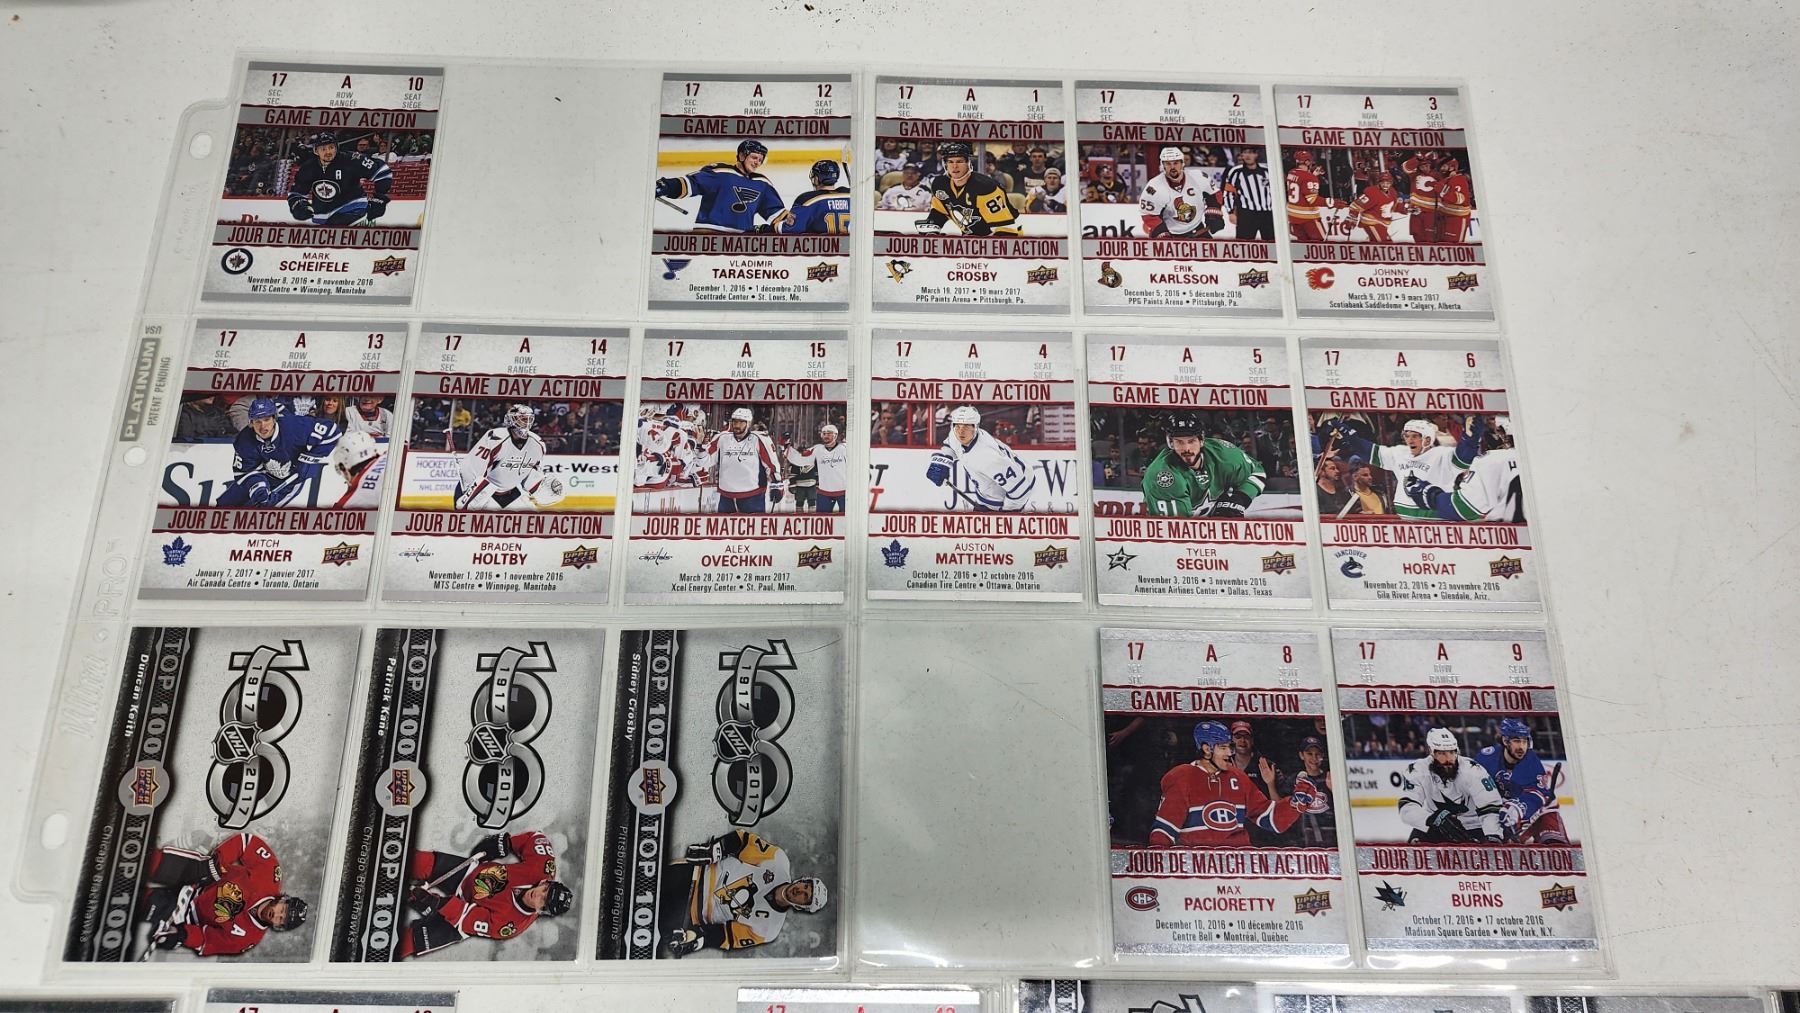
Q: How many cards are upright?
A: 13